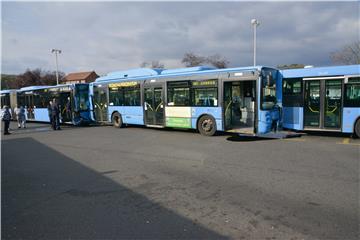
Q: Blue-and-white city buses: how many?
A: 3